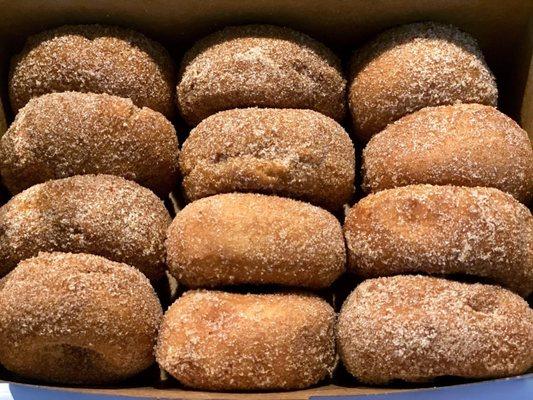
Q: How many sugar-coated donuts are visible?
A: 12